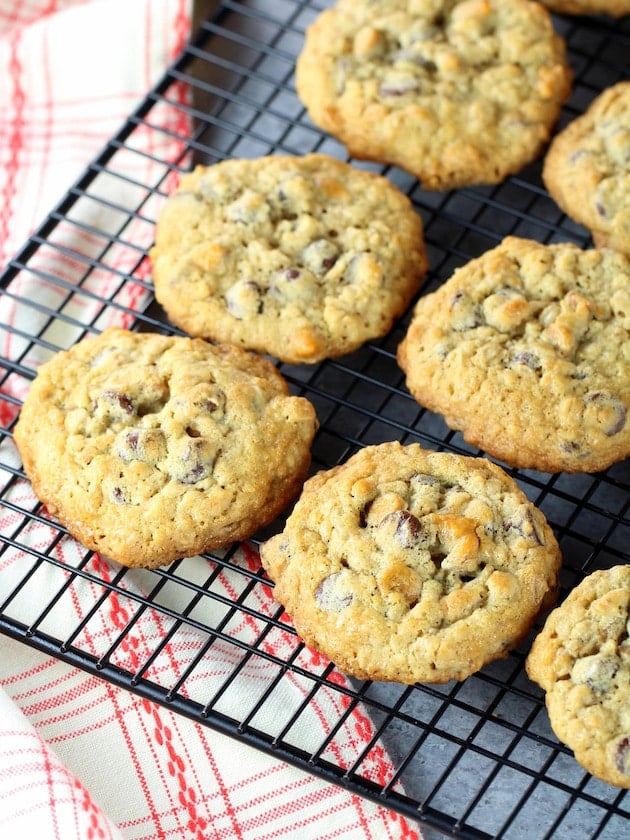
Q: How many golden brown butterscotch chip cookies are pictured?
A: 8